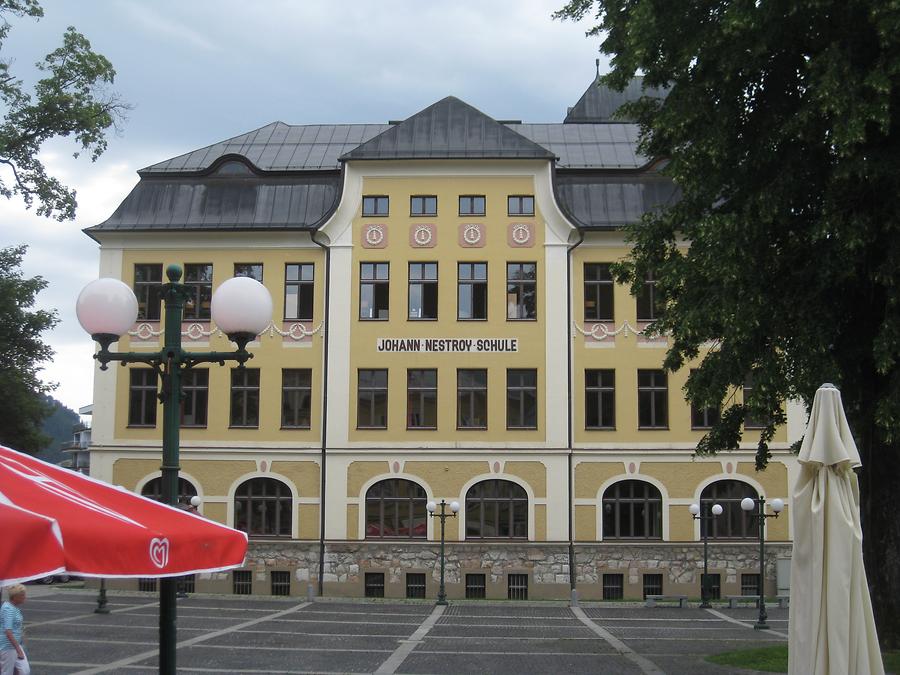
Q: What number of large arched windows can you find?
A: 6